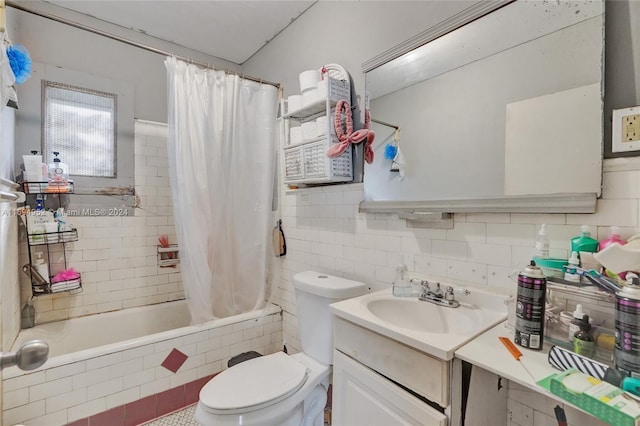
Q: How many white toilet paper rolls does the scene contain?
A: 7